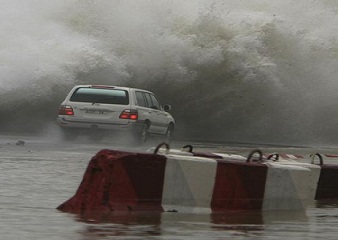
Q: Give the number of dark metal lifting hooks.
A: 5